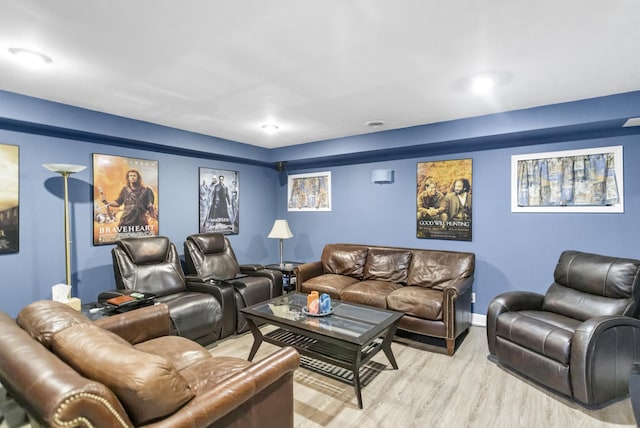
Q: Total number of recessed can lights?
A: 3